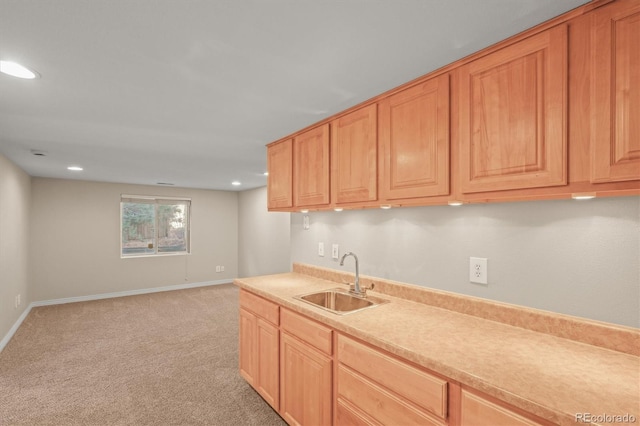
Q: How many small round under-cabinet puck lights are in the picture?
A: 5